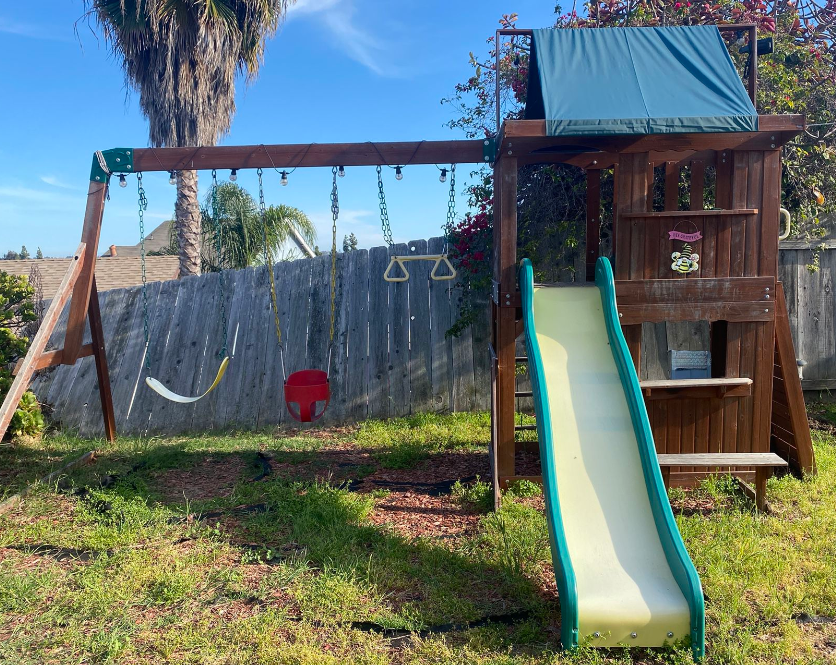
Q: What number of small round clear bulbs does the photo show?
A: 7